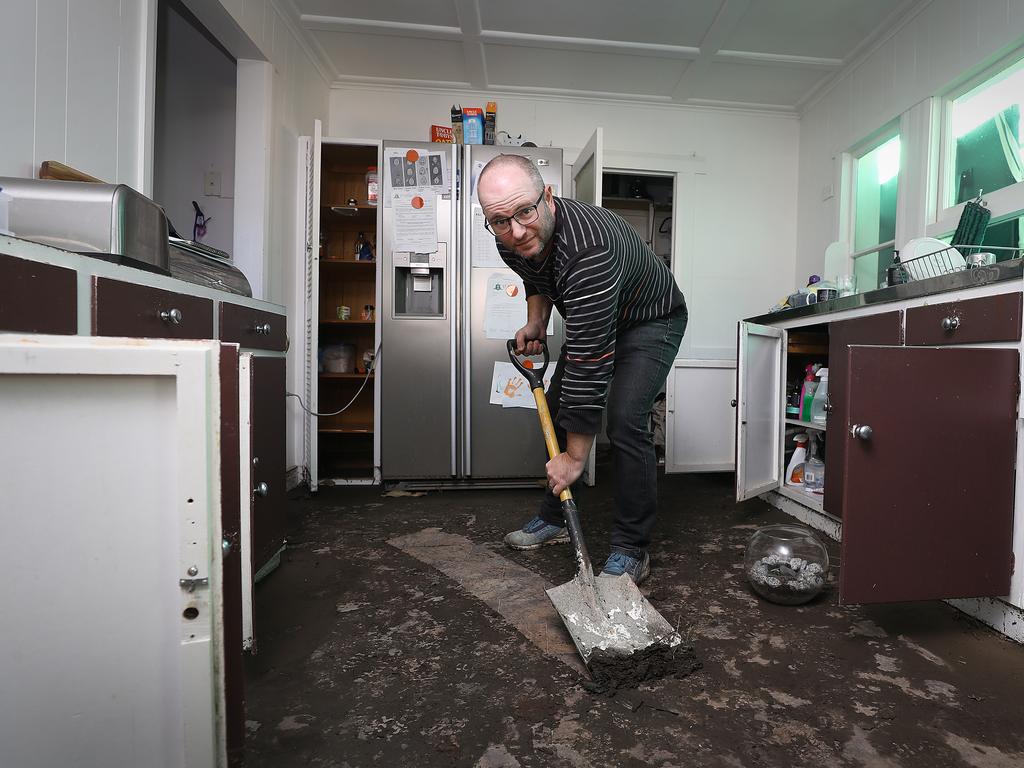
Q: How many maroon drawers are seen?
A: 4